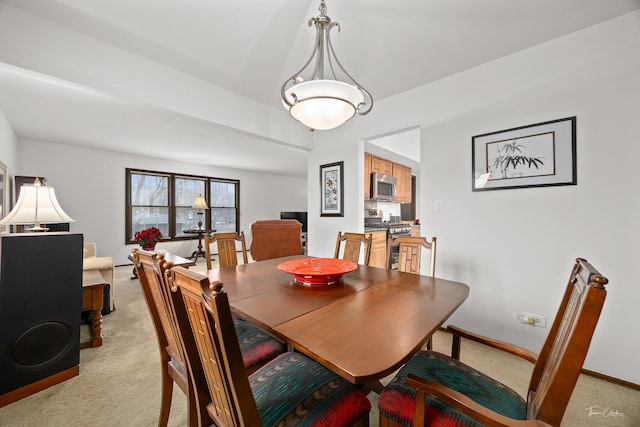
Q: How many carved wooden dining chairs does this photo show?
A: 6